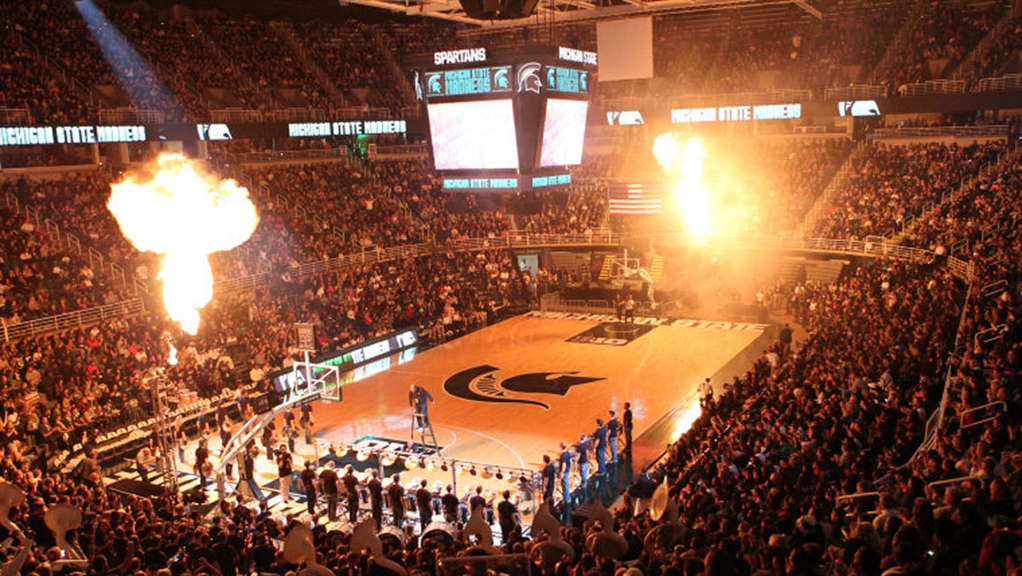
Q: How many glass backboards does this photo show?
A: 2